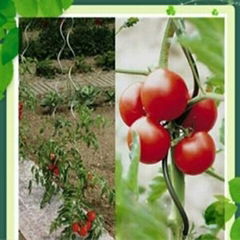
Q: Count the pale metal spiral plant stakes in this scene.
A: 3